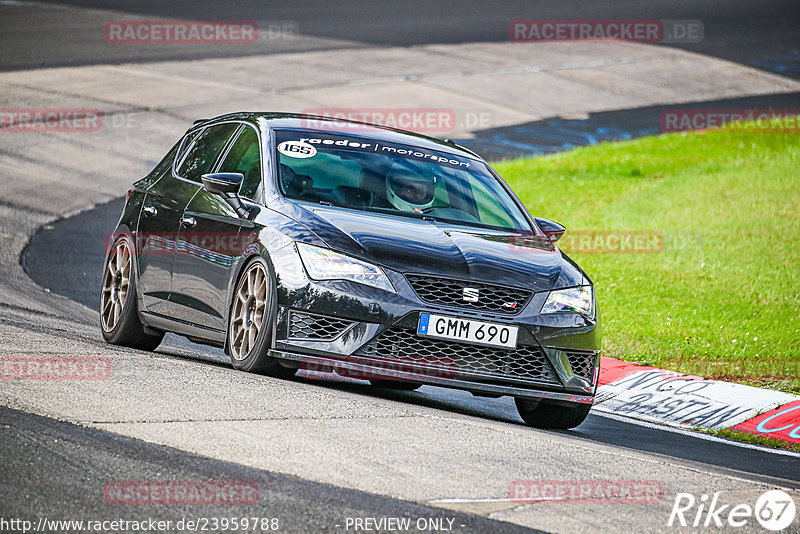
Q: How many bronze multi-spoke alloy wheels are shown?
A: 2